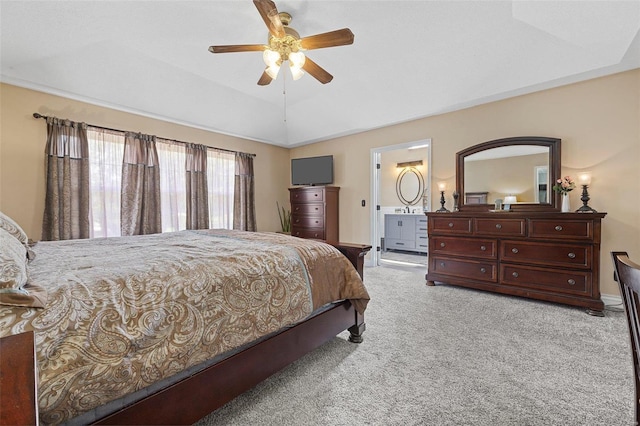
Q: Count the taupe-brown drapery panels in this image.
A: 4